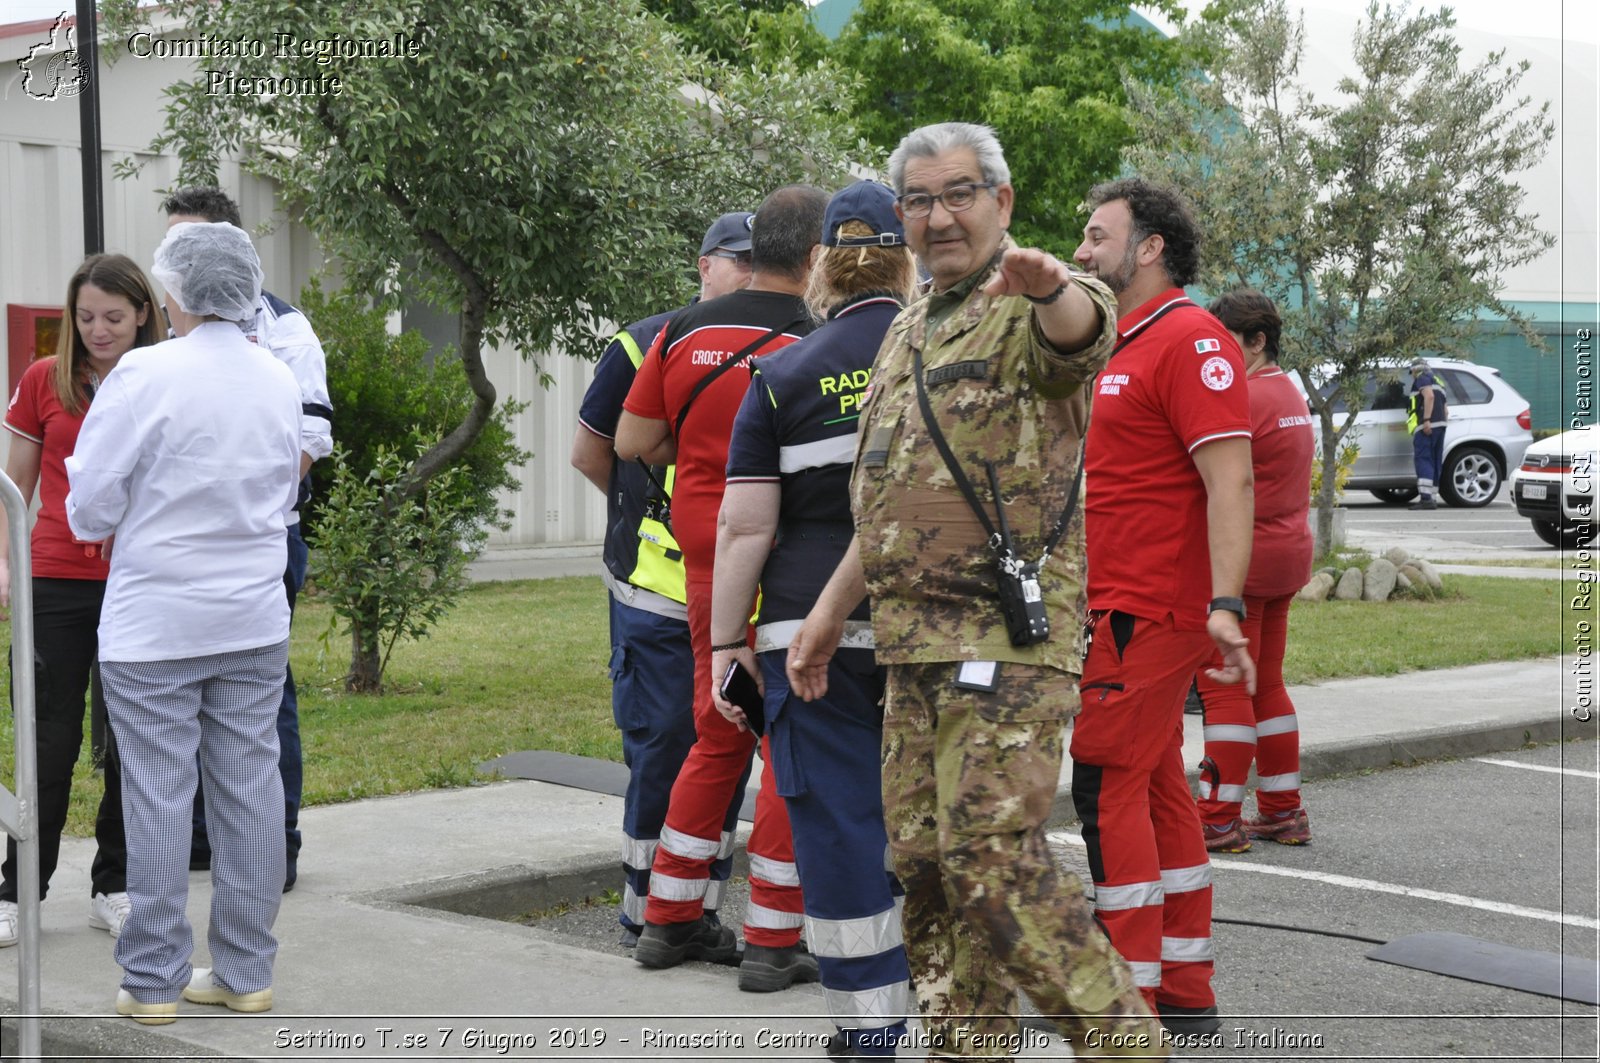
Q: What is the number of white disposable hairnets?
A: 1